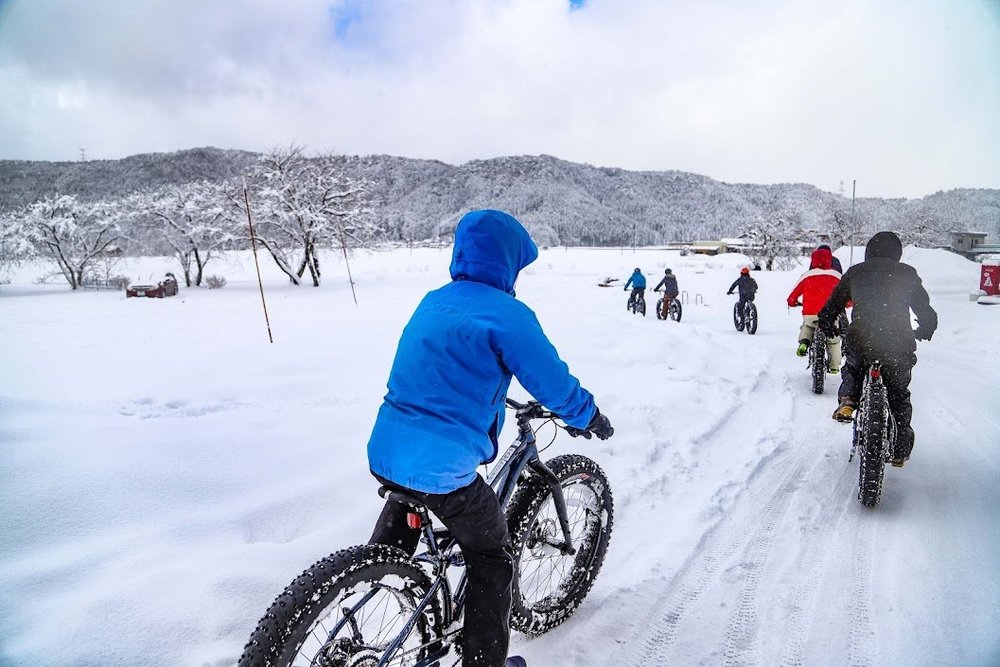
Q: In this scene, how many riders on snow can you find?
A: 7